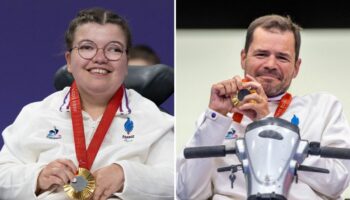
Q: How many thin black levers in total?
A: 2